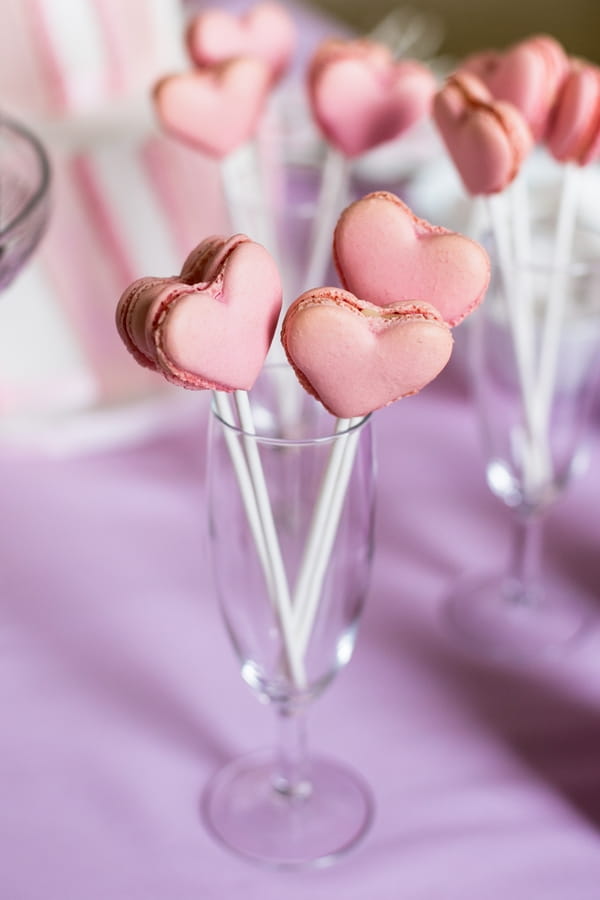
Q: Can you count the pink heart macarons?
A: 10